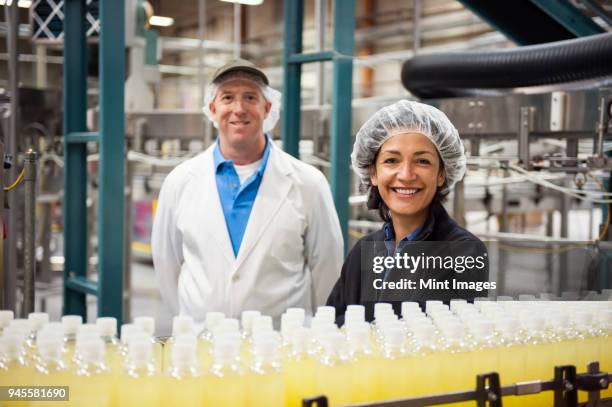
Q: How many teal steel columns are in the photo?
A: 4